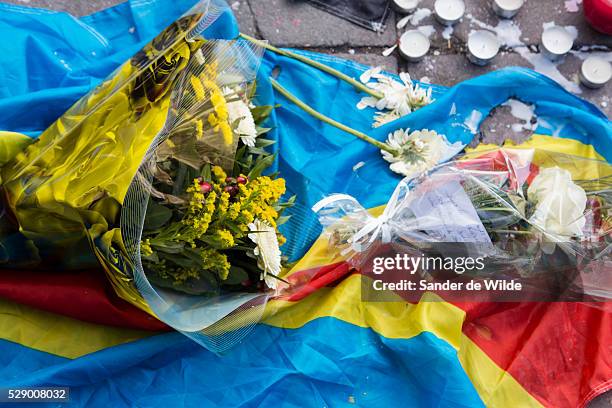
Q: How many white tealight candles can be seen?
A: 7